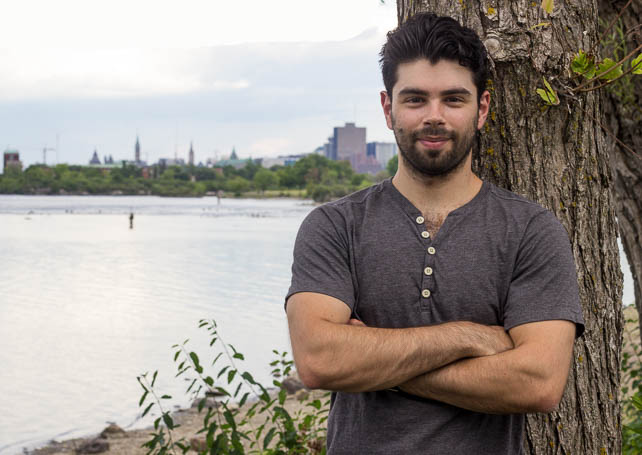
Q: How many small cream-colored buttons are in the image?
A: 5